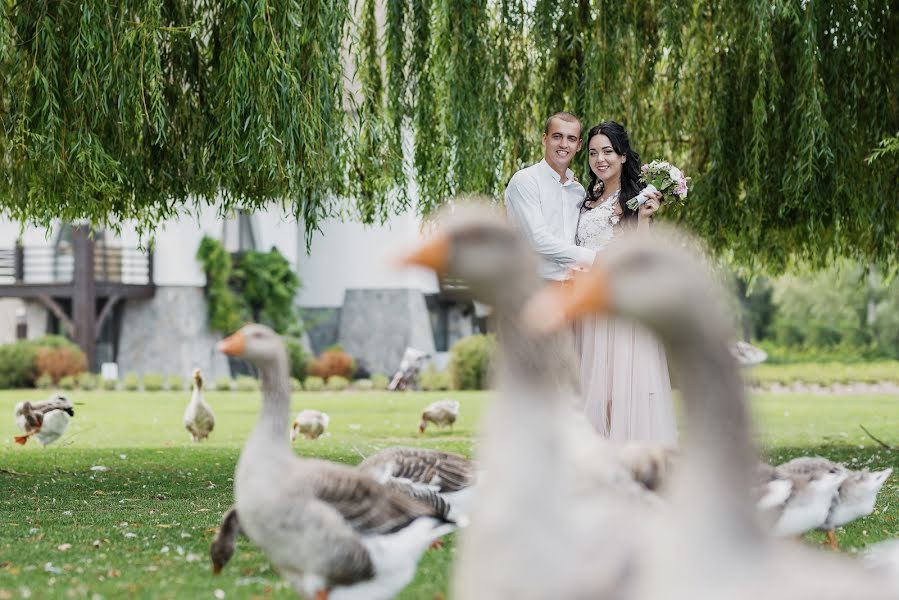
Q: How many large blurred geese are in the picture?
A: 2